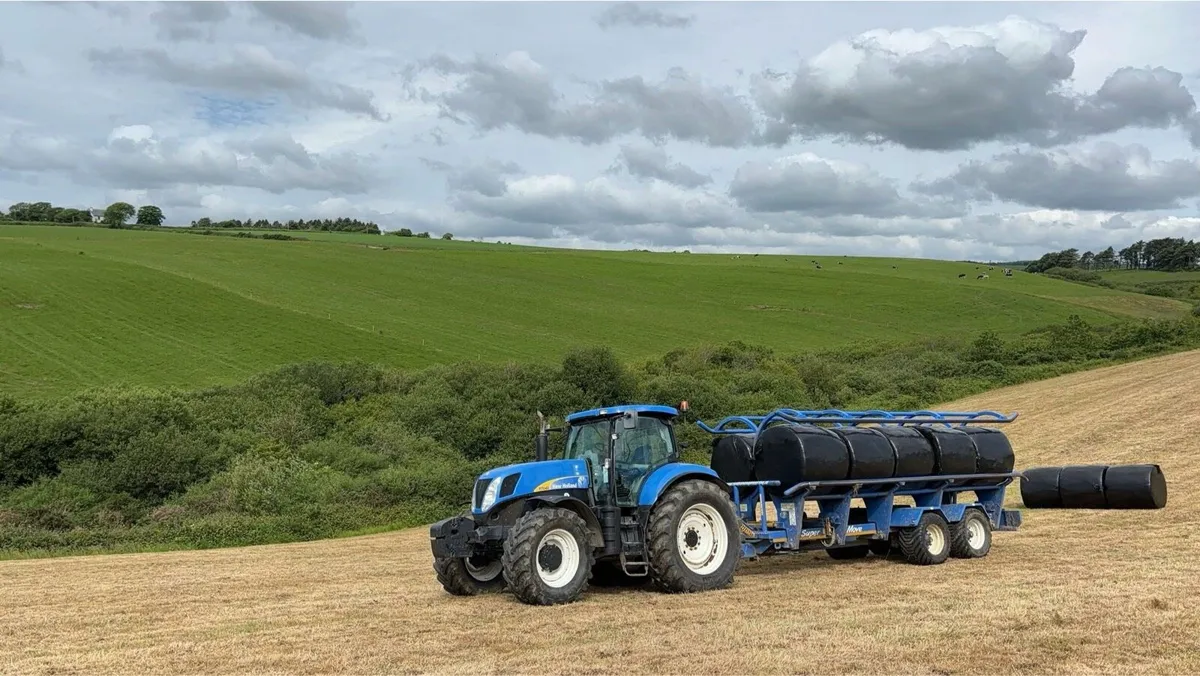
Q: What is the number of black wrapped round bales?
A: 9